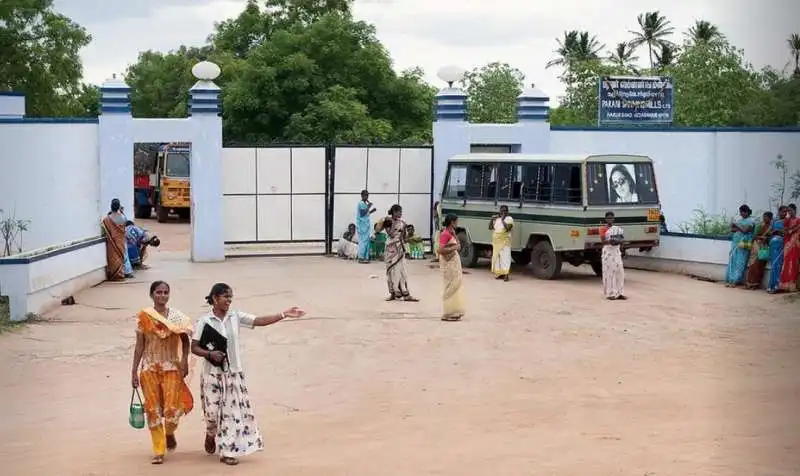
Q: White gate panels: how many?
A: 12